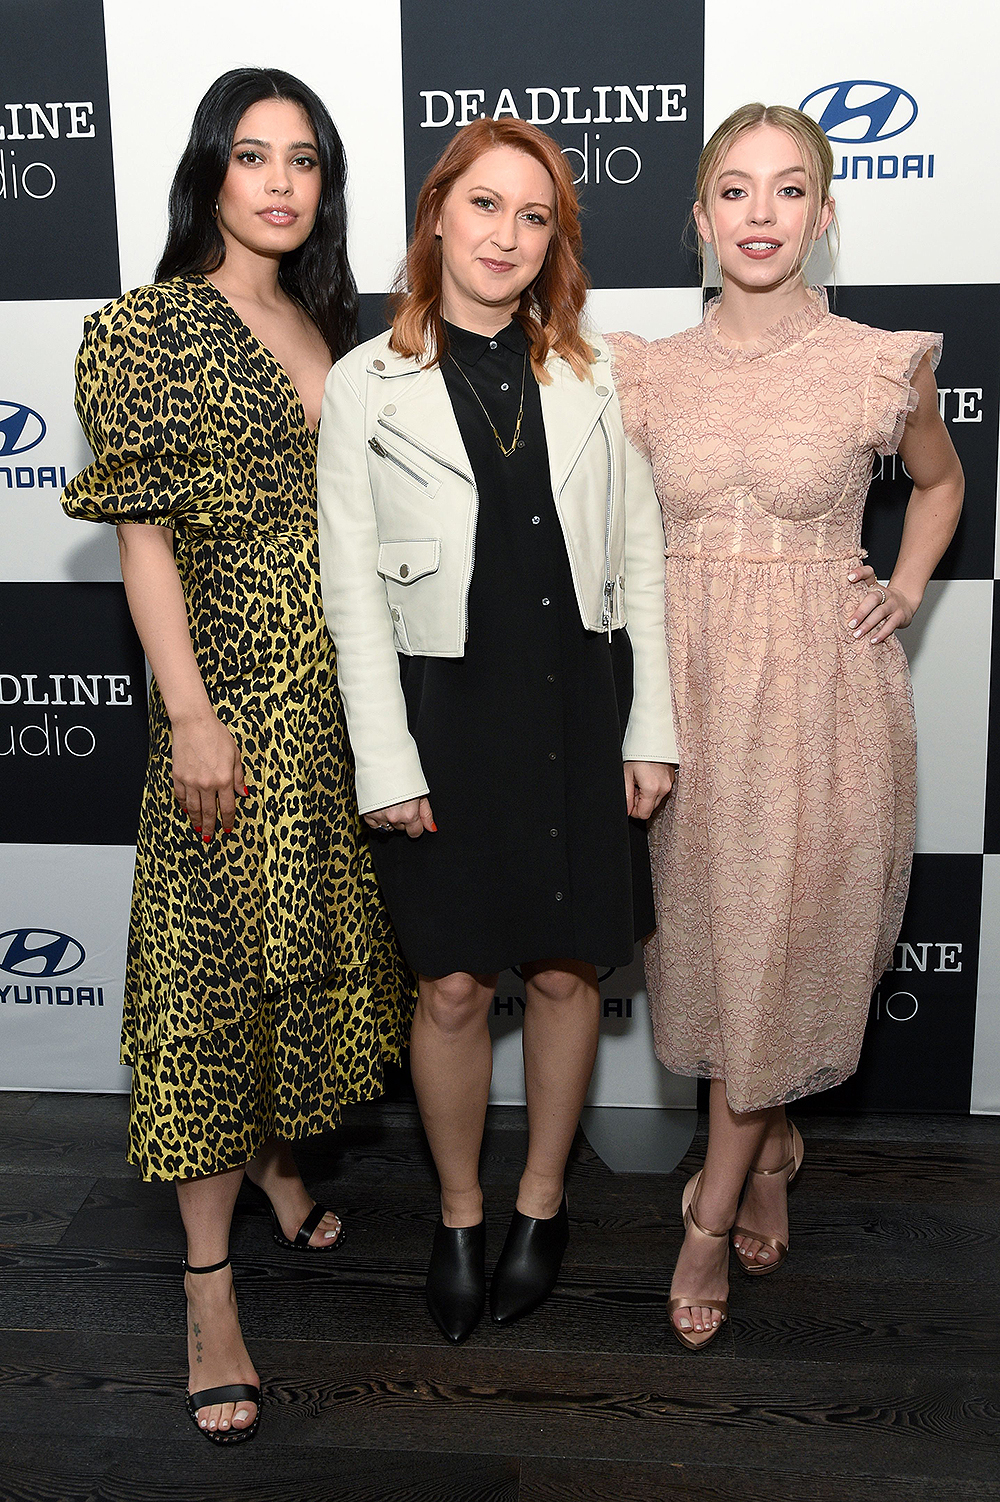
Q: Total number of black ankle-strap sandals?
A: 2